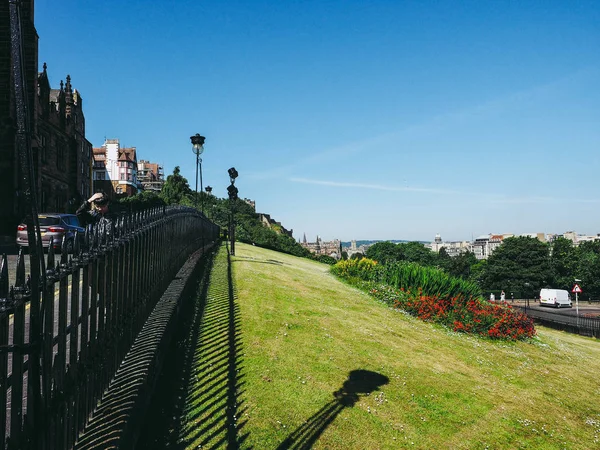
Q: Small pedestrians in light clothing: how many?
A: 2